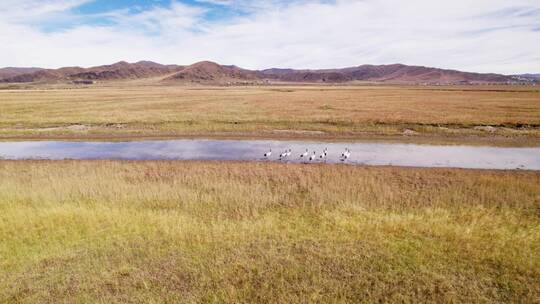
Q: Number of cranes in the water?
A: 9